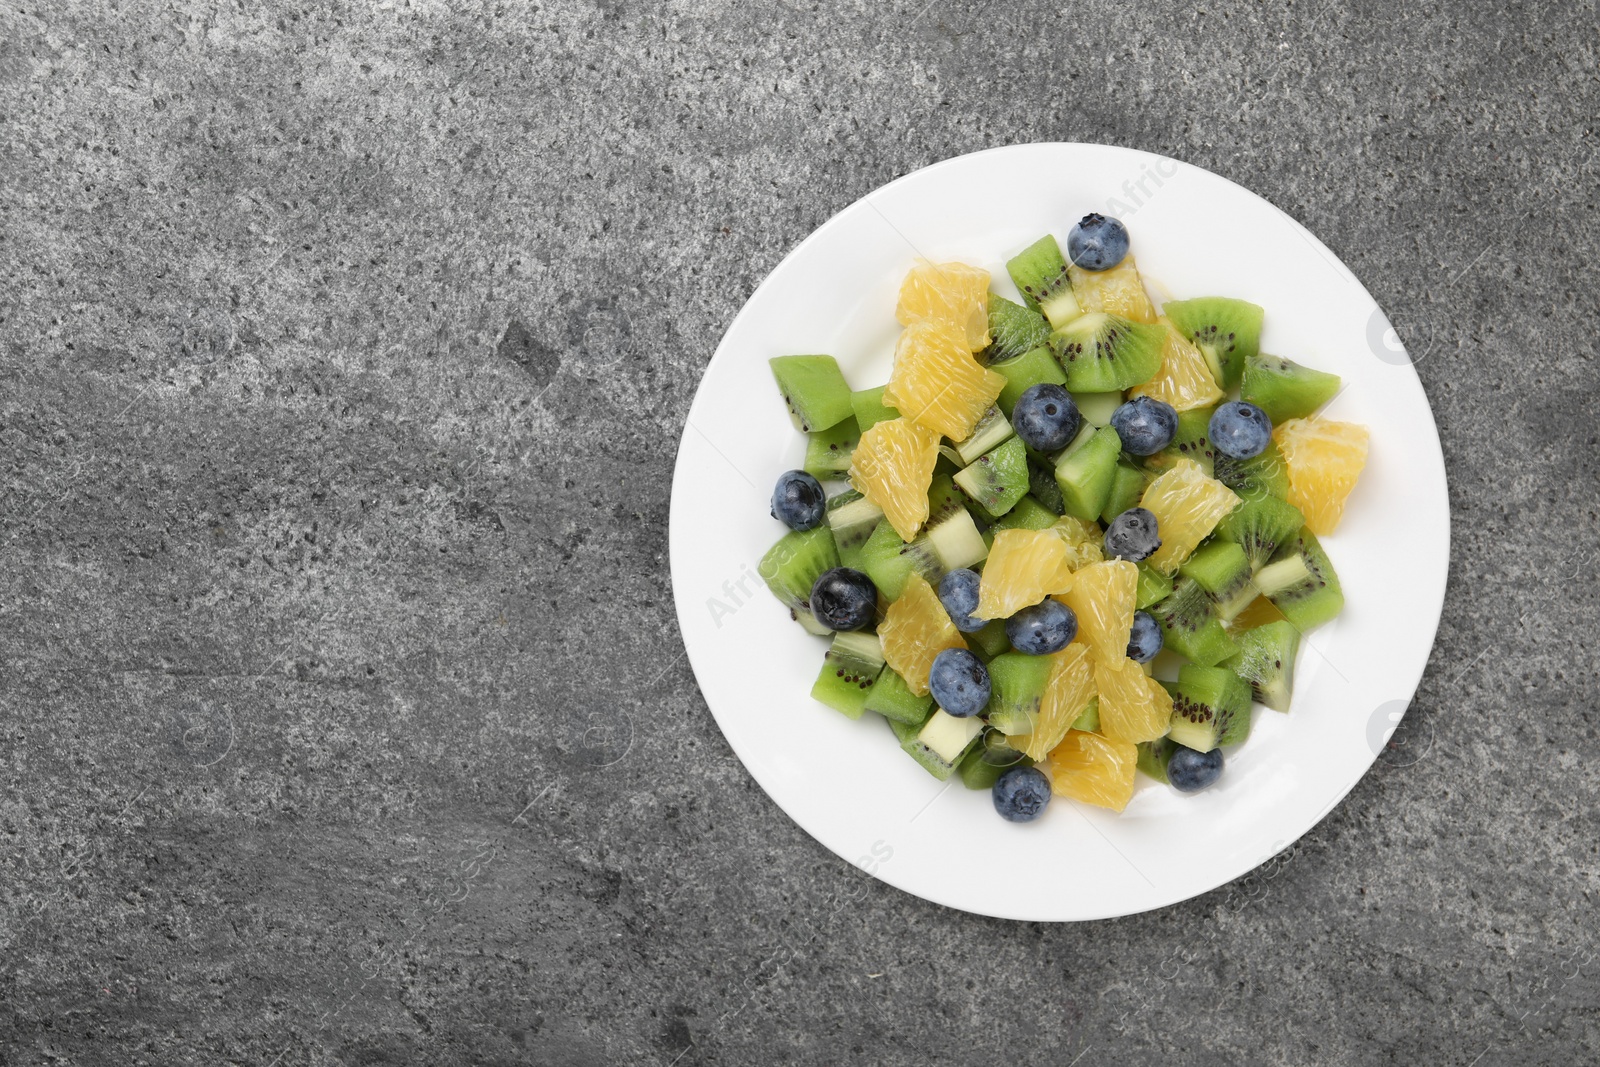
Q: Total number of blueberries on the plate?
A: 13